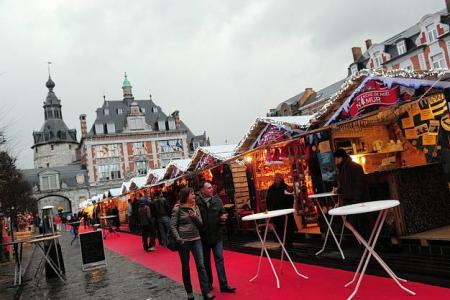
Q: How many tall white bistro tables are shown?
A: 3